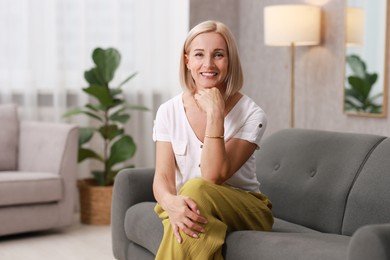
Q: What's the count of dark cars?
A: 0